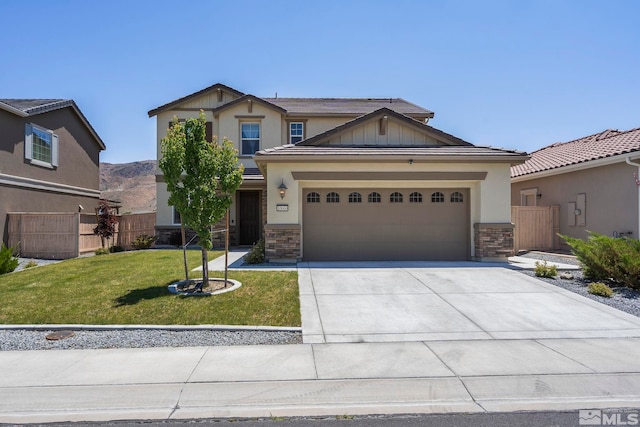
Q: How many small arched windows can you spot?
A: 8